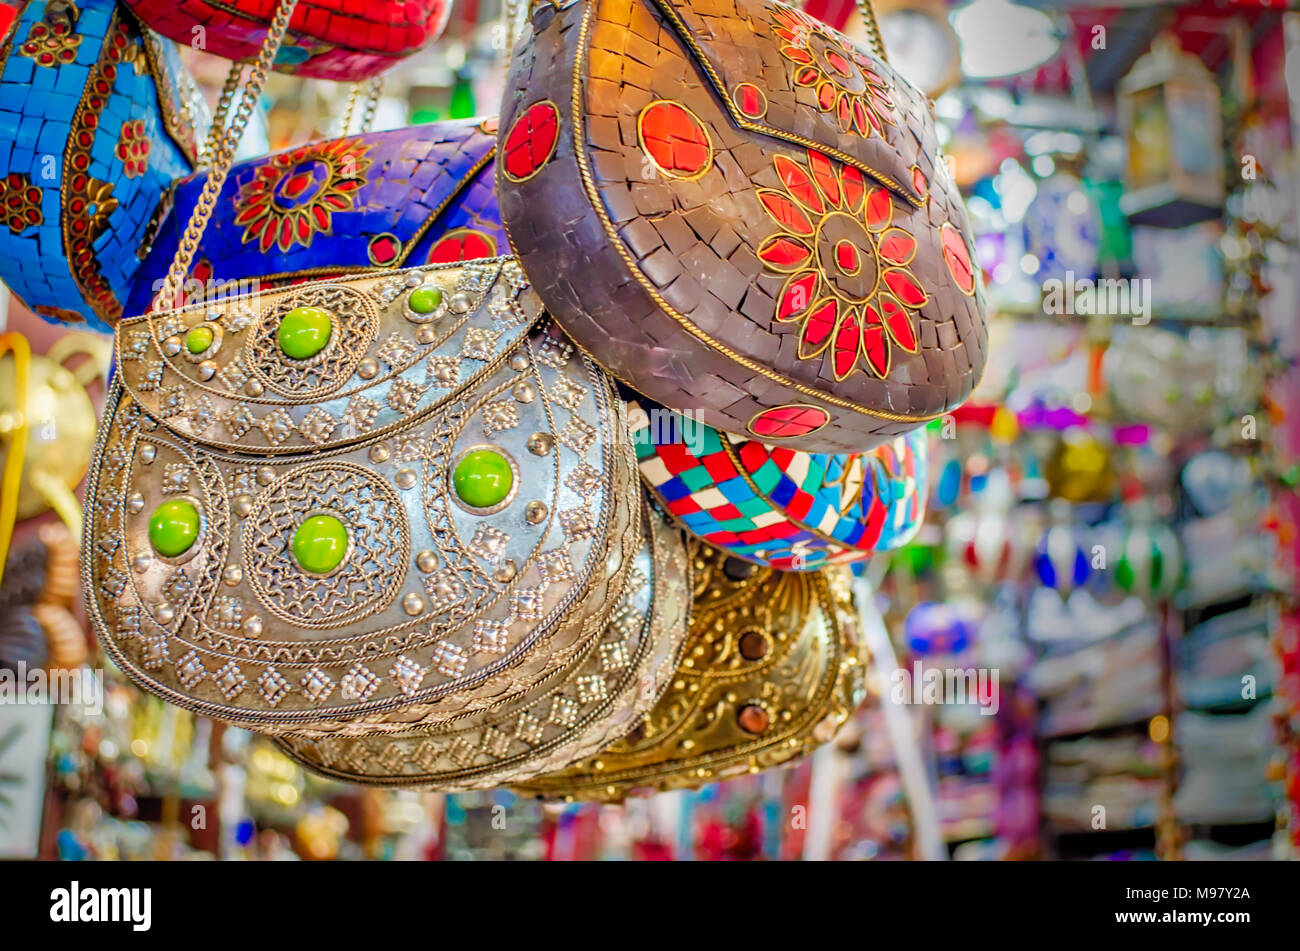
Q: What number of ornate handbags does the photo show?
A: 8